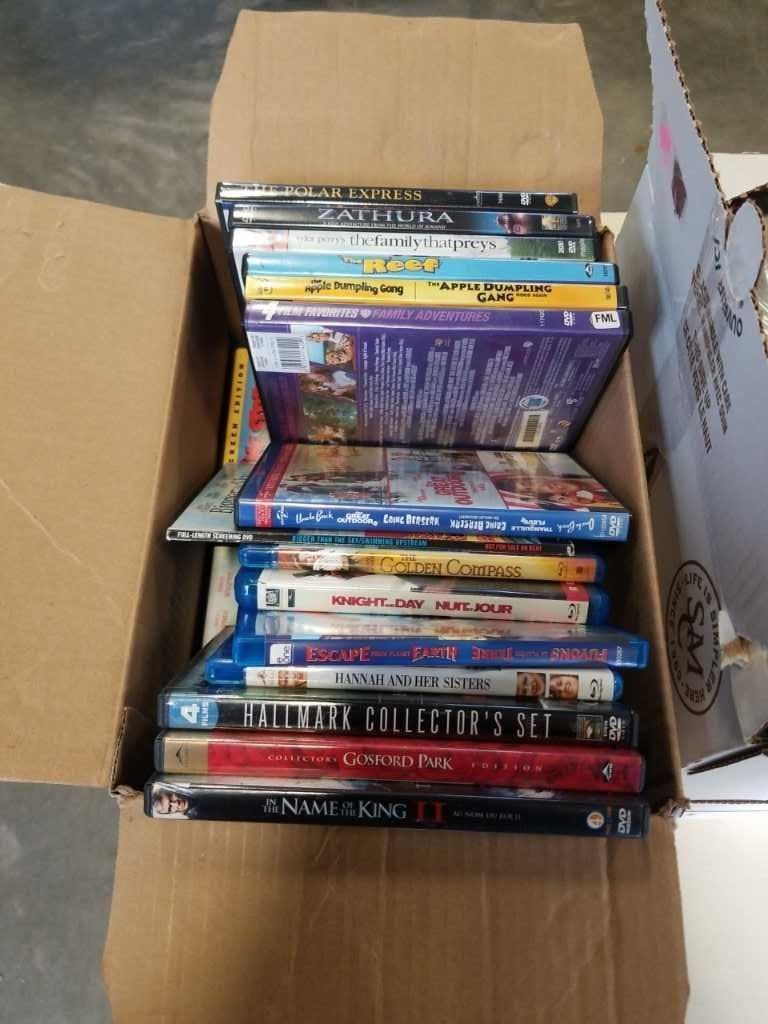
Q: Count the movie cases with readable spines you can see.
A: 15